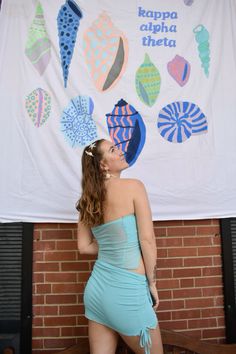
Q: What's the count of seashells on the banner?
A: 10